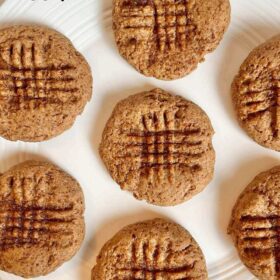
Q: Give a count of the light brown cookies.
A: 7